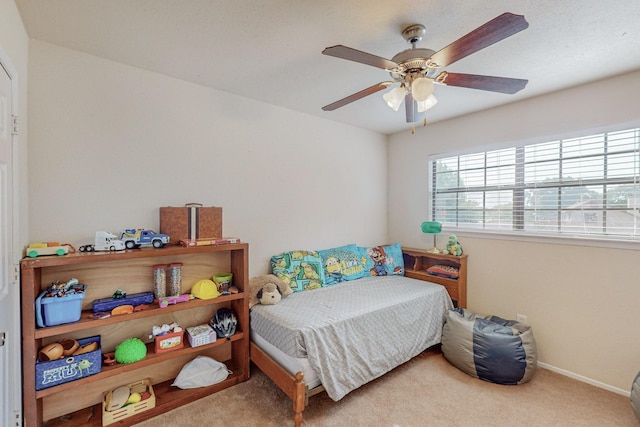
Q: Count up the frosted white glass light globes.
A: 3